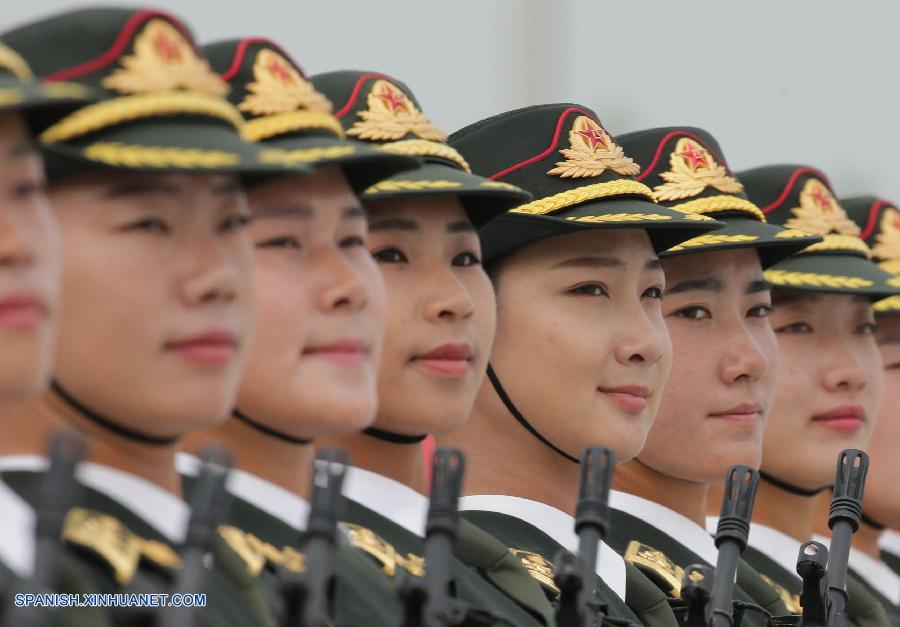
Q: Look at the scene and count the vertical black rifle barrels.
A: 7